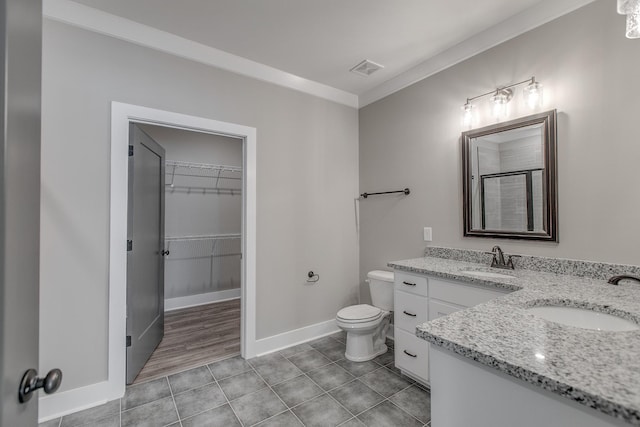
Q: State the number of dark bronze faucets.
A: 2